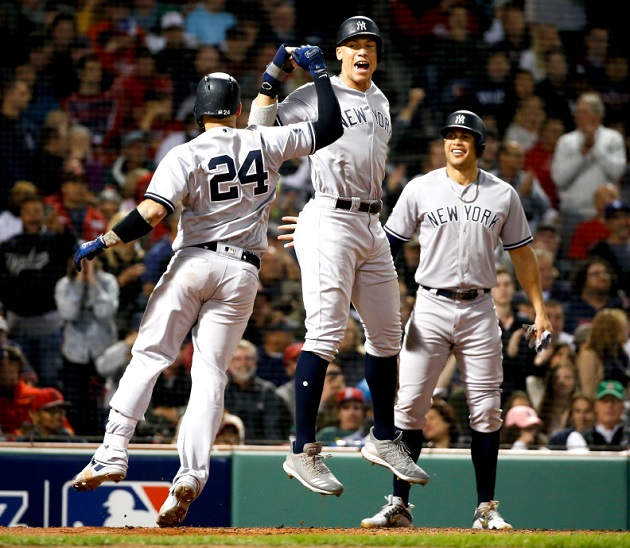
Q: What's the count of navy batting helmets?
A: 3